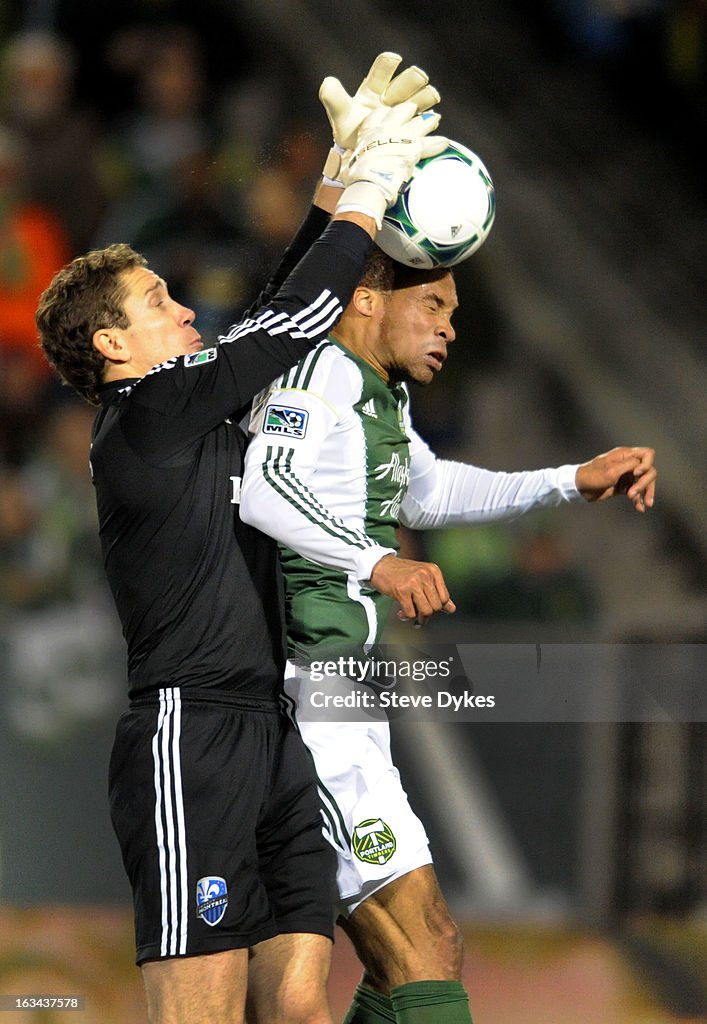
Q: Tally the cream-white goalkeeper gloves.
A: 2